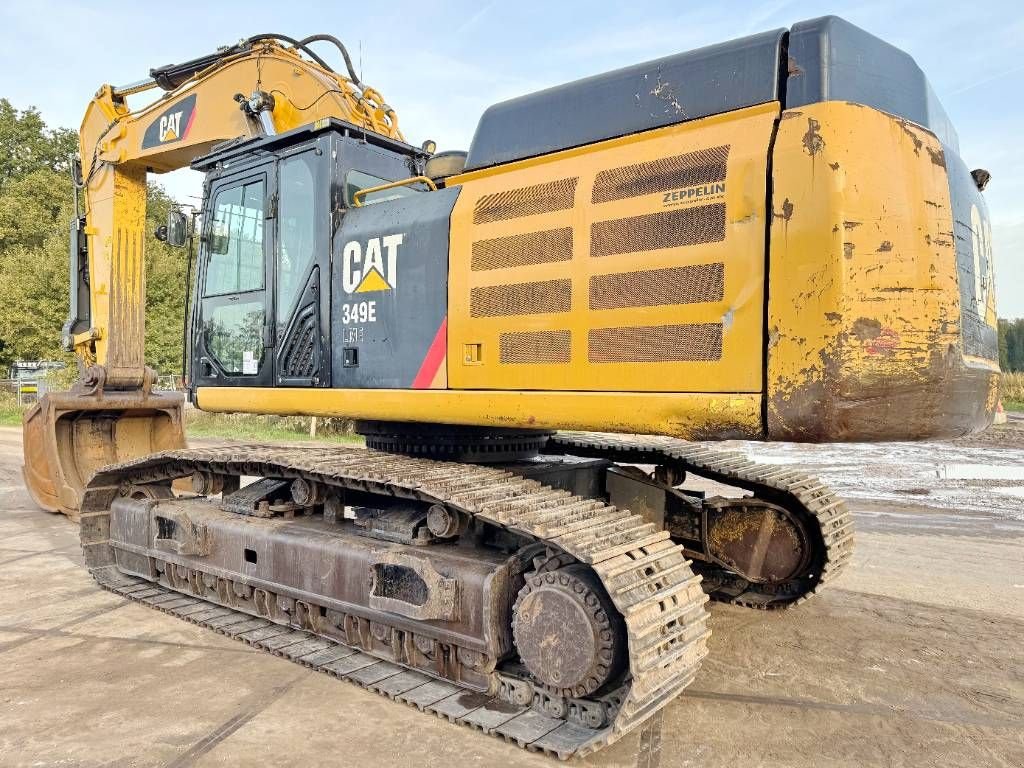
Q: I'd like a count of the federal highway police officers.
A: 0